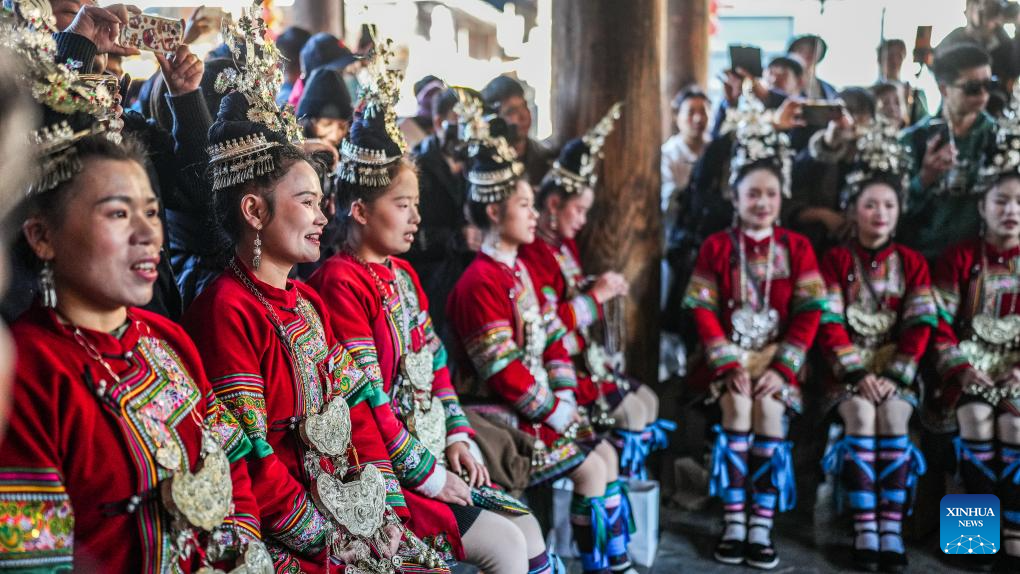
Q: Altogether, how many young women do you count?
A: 8